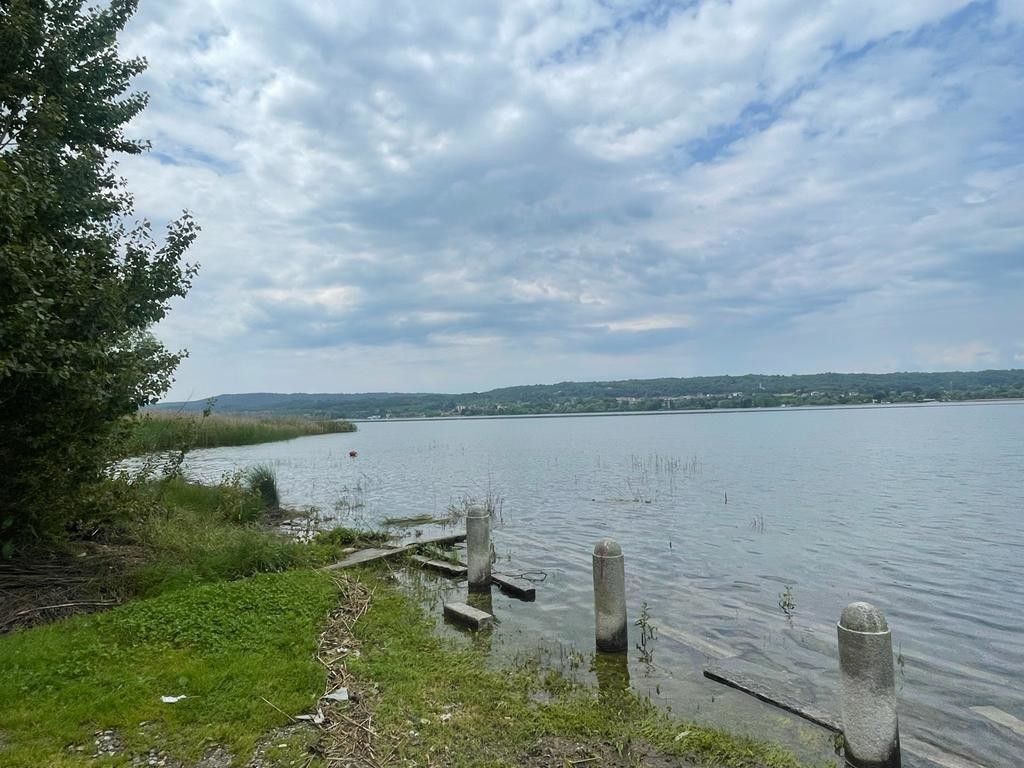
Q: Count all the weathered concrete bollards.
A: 3